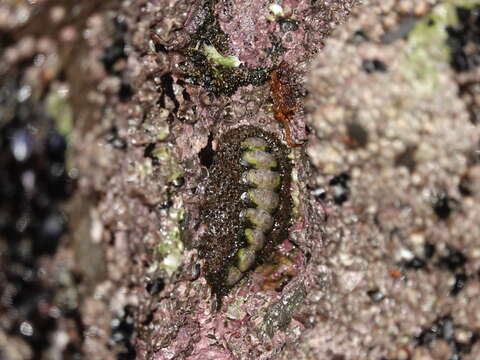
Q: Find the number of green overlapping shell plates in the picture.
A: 8